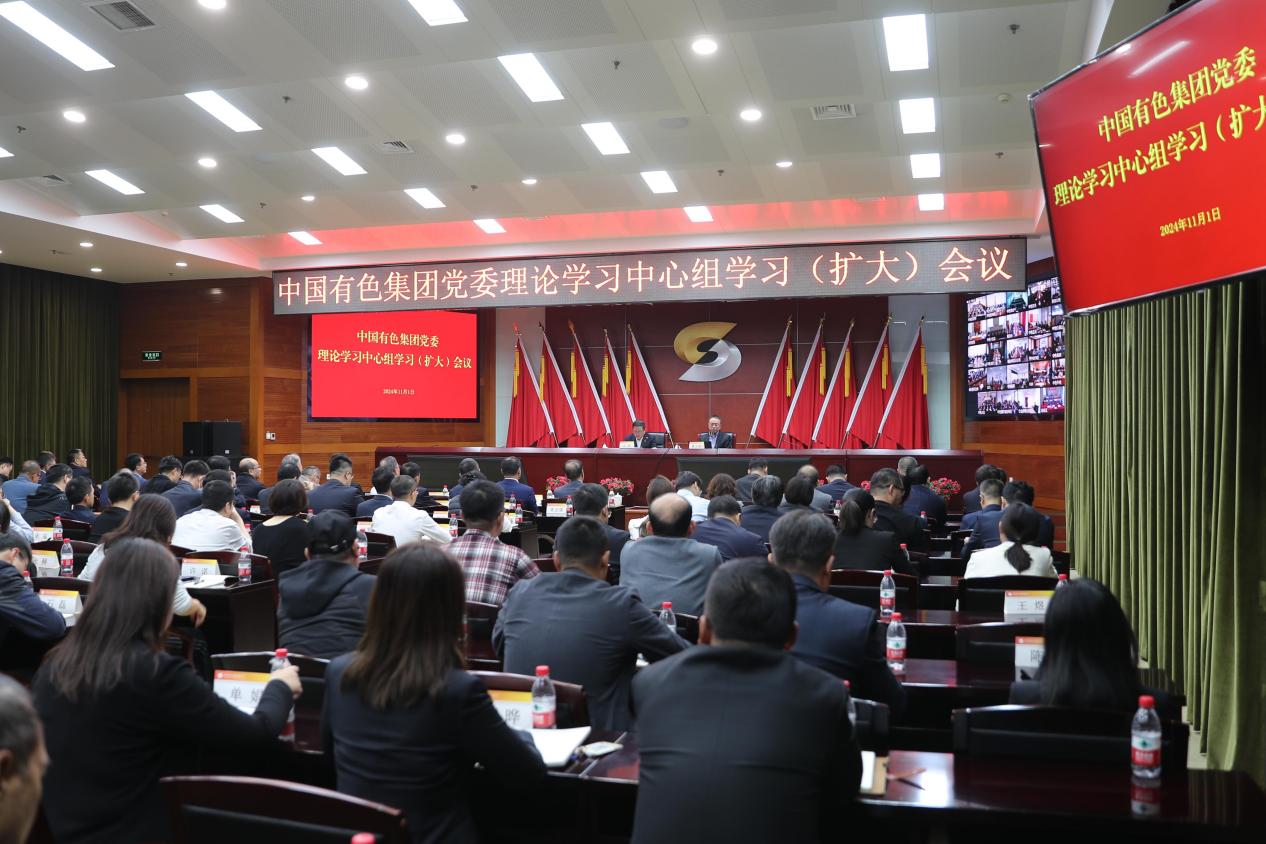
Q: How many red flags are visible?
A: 10